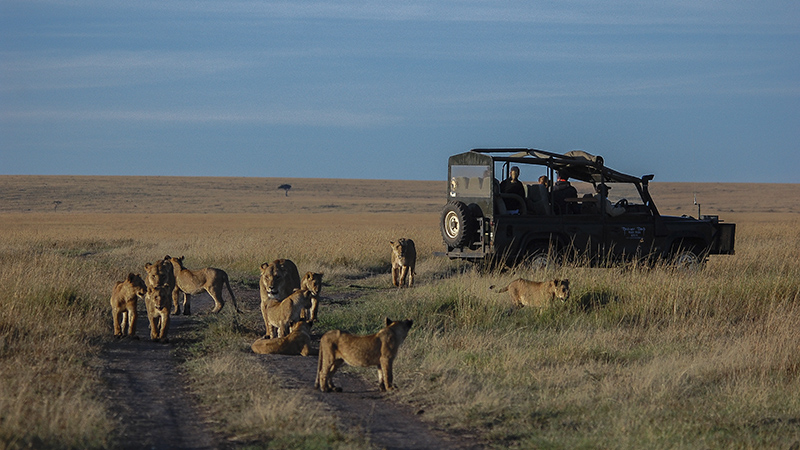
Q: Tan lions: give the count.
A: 11